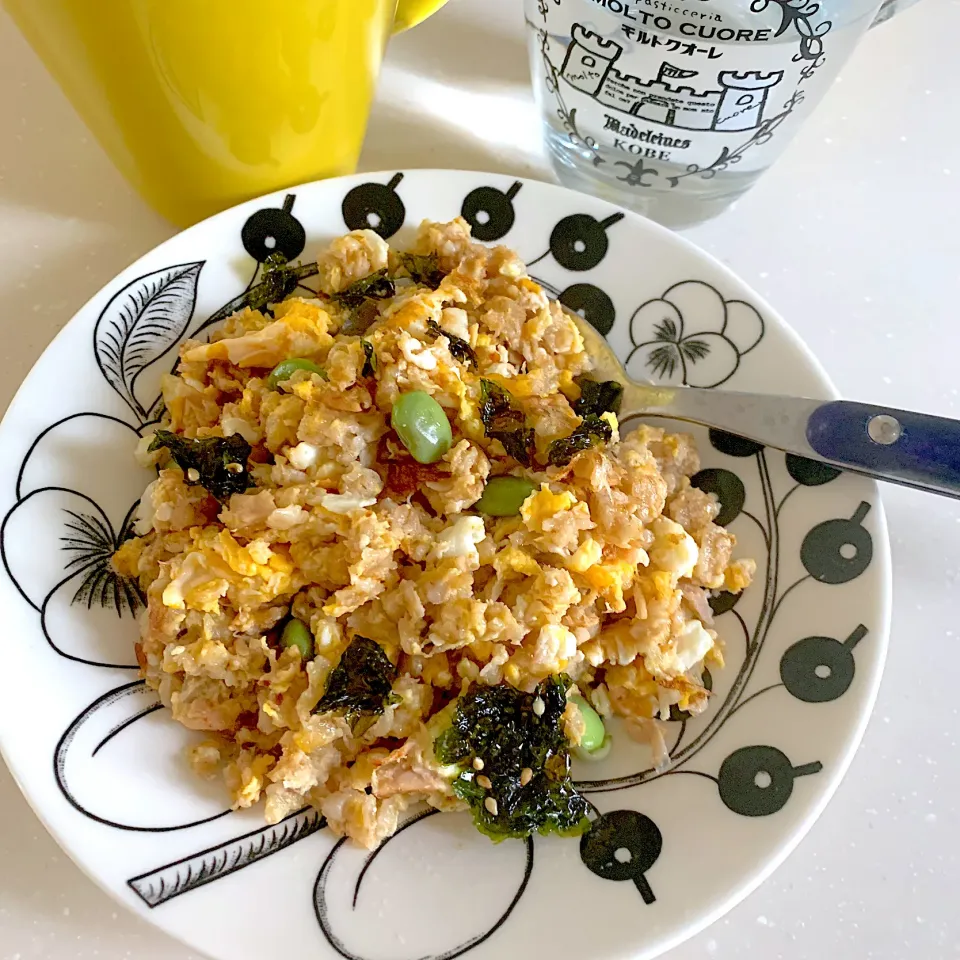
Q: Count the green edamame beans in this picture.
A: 5